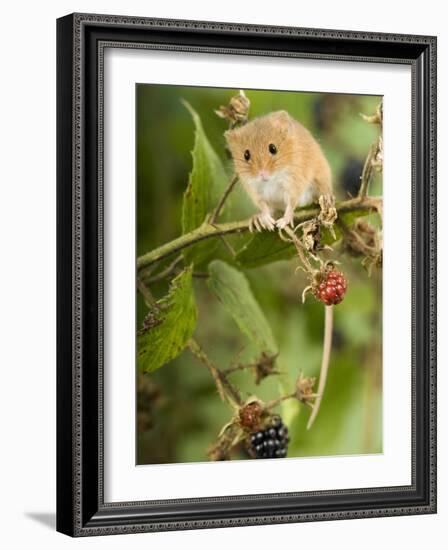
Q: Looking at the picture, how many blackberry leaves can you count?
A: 4